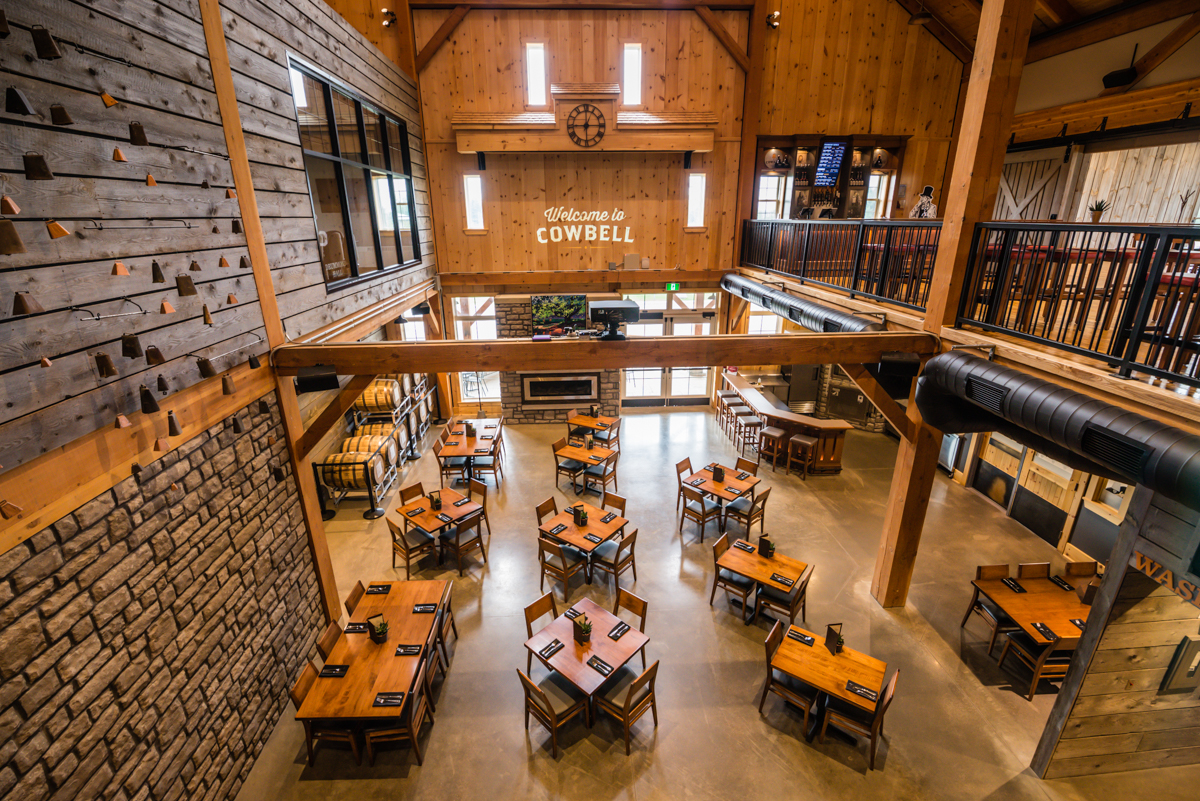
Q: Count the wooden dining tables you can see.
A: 11